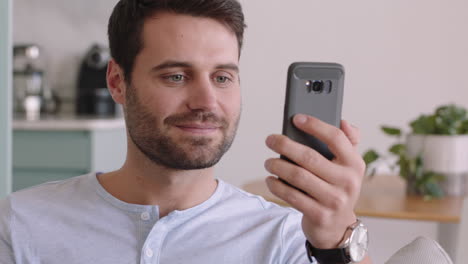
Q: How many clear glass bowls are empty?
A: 0